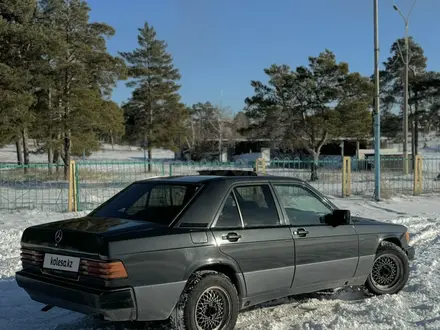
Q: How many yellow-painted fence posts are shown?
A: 4